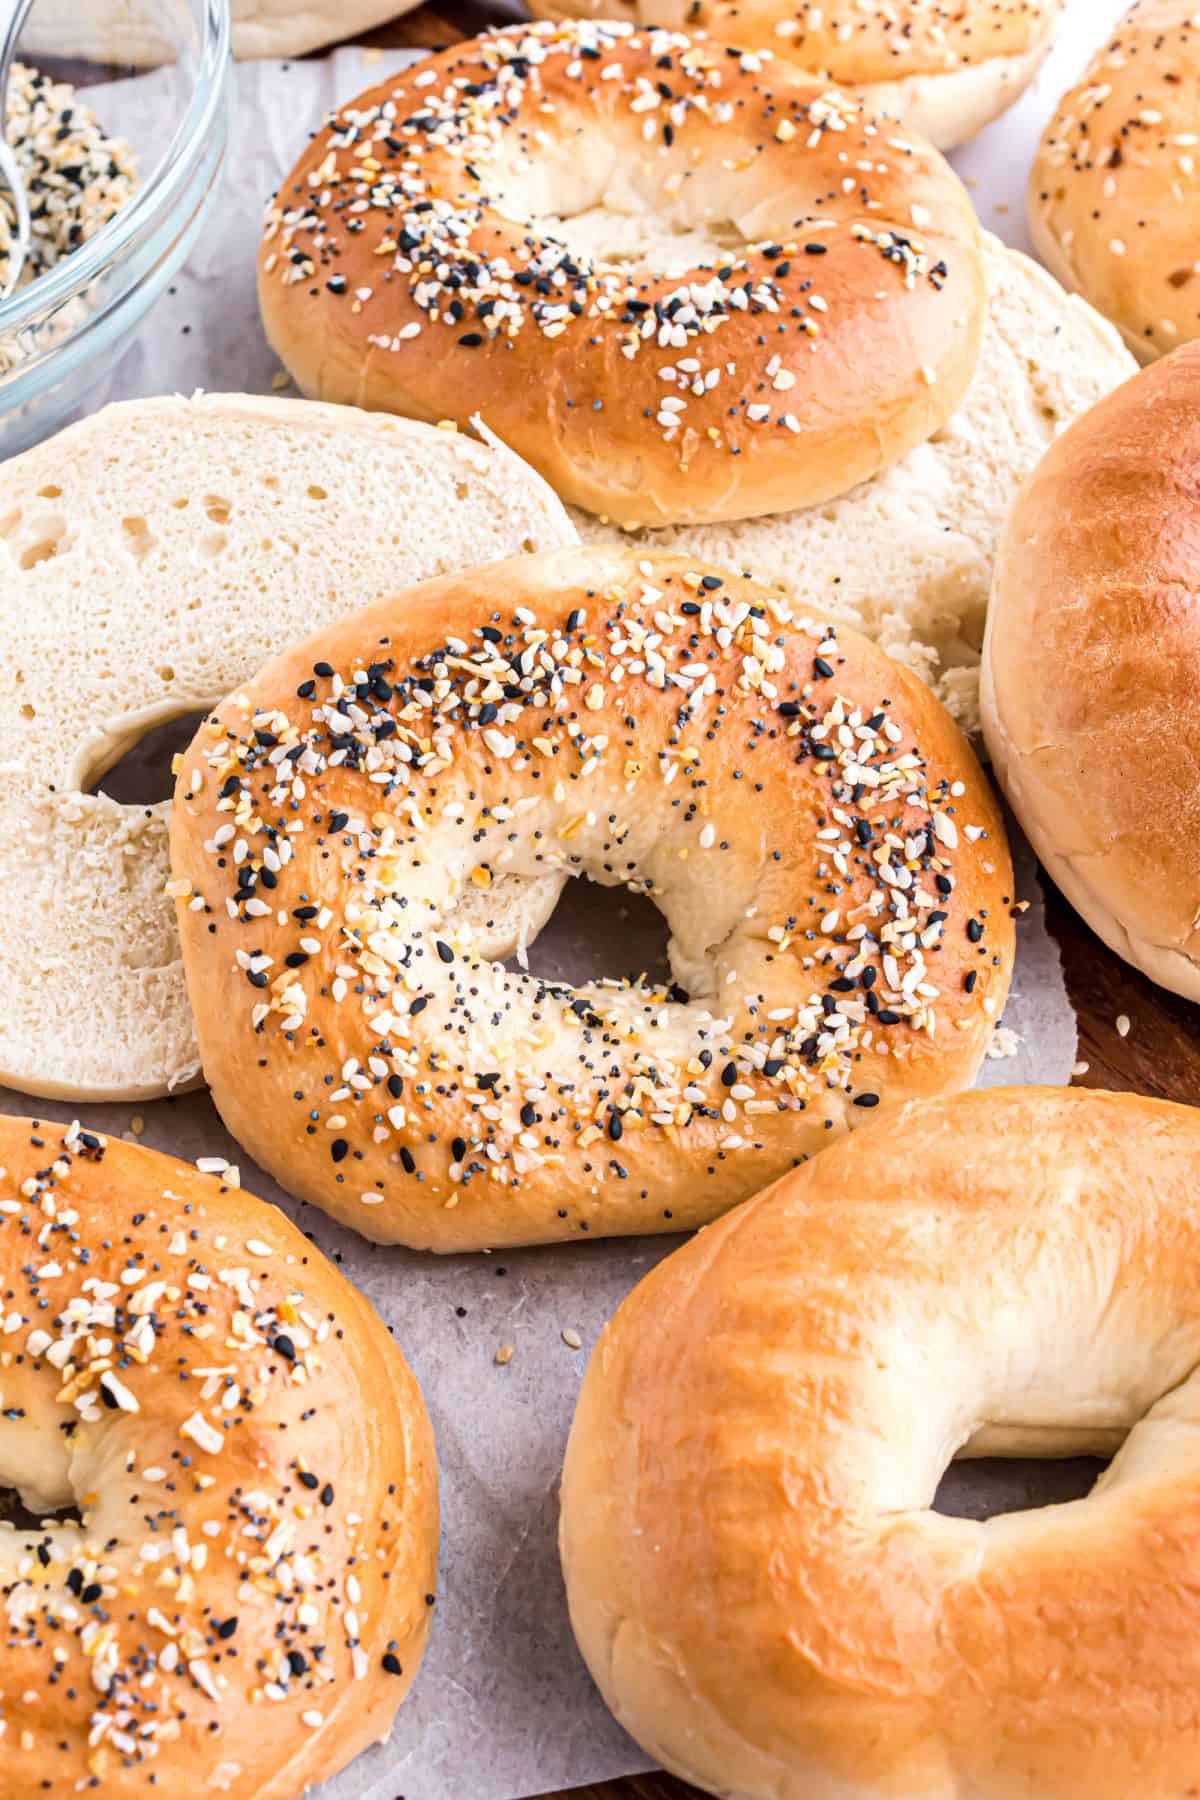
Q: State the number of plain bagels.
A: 2